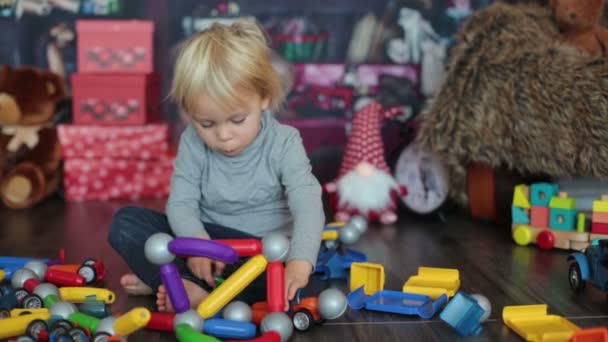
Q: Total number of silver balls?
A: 14